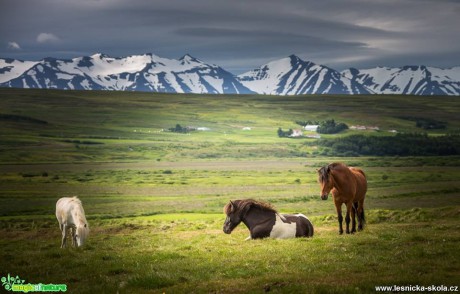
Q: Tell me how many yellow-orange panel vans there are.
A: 0